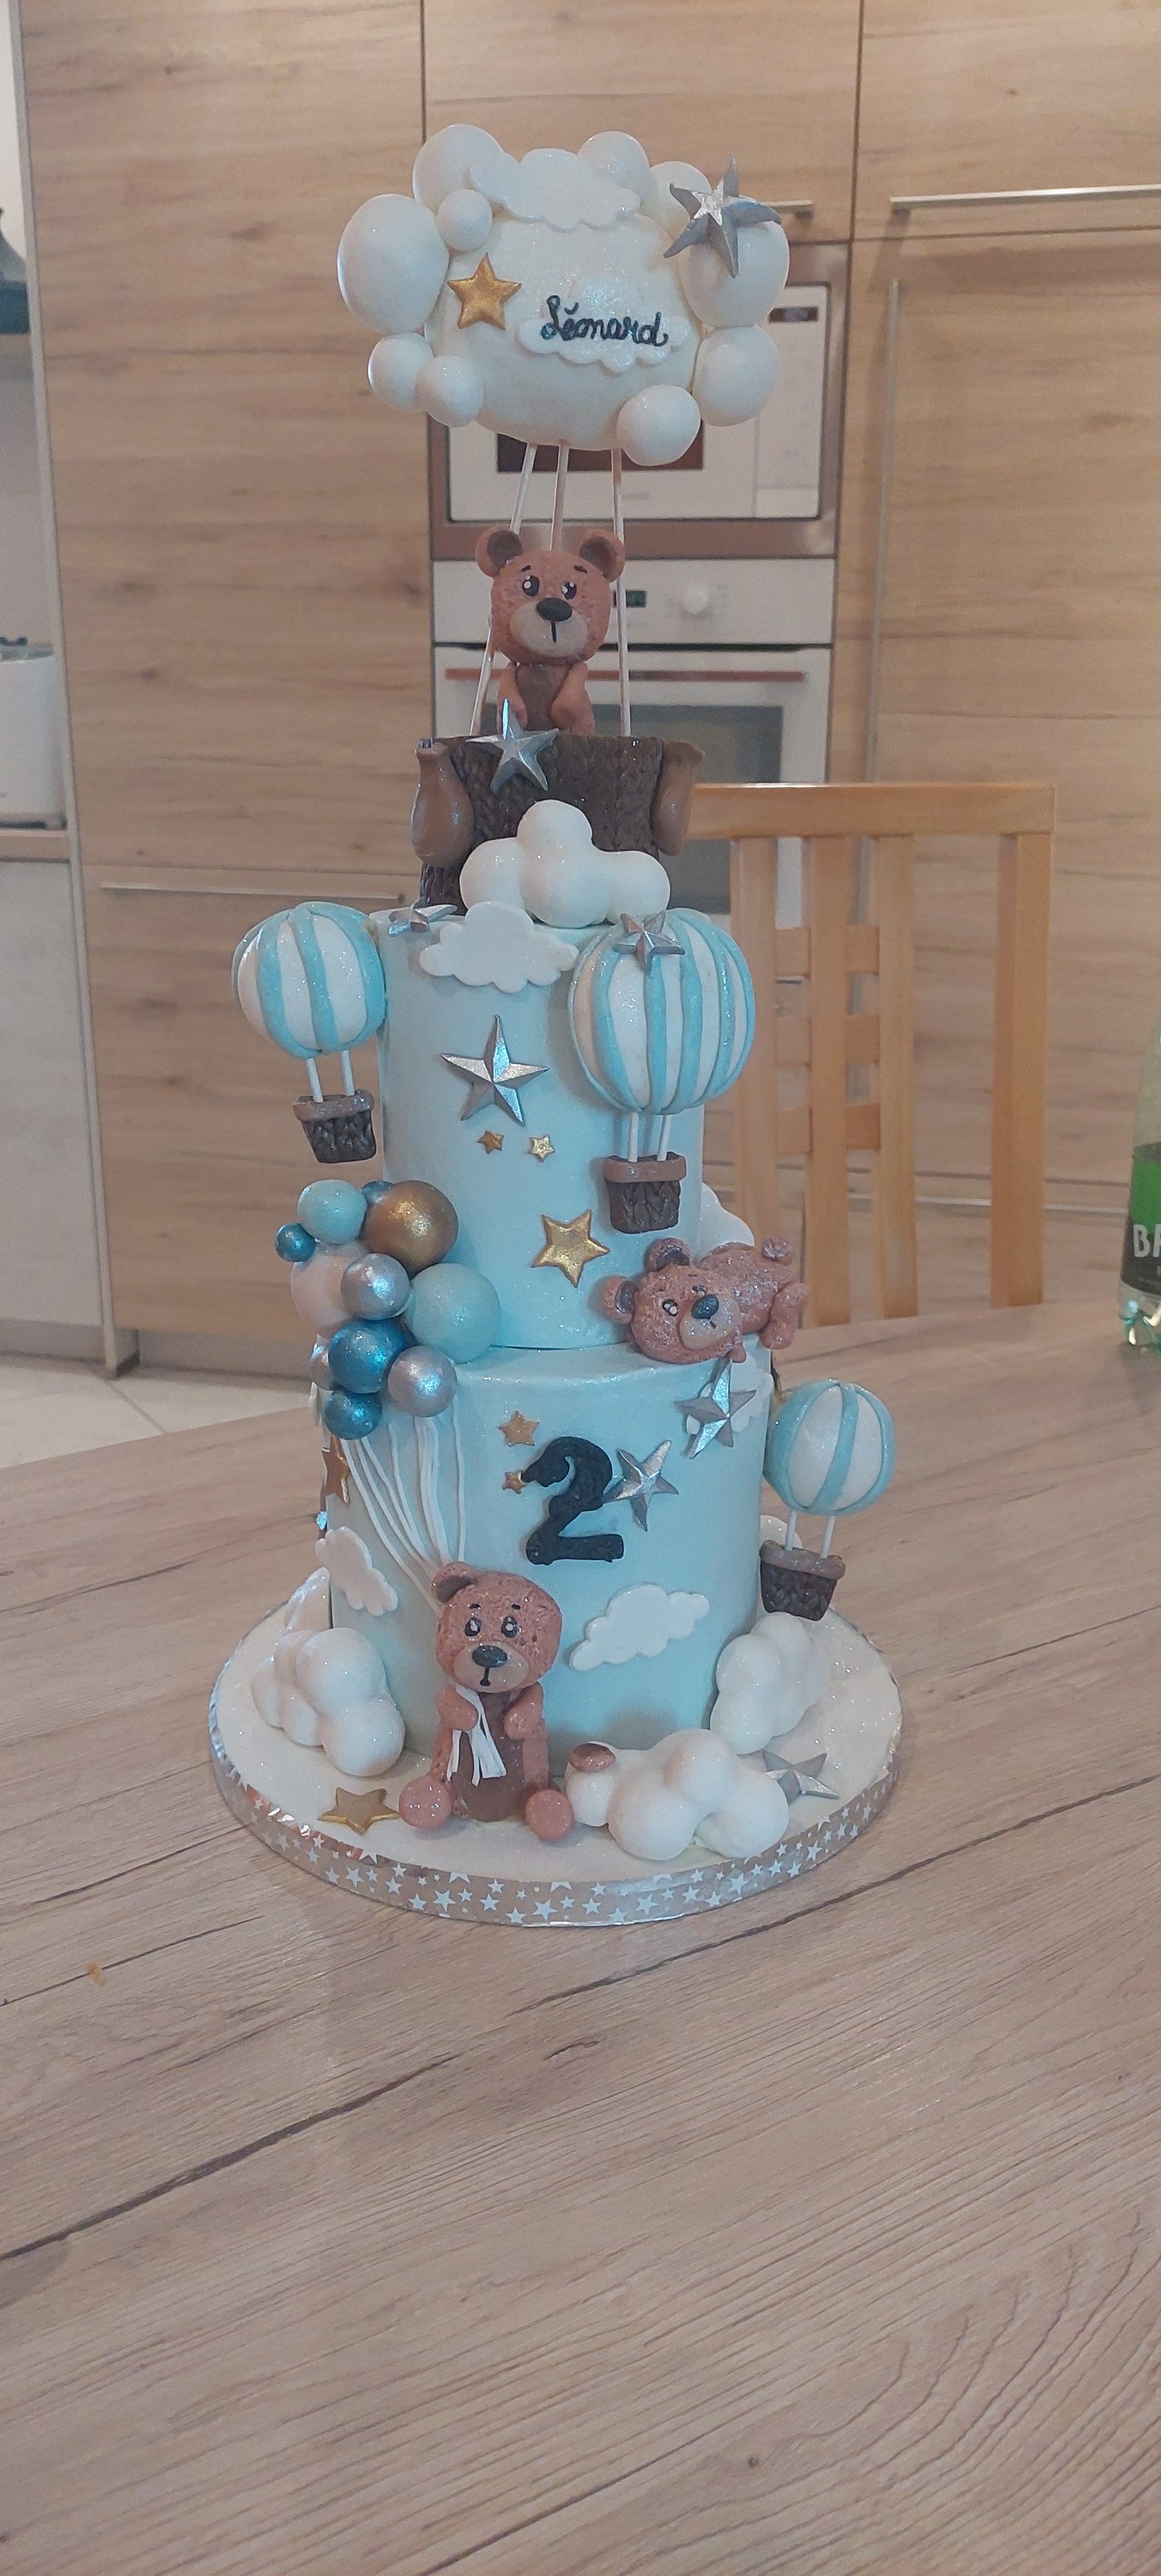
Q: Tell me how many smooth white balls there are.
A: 10